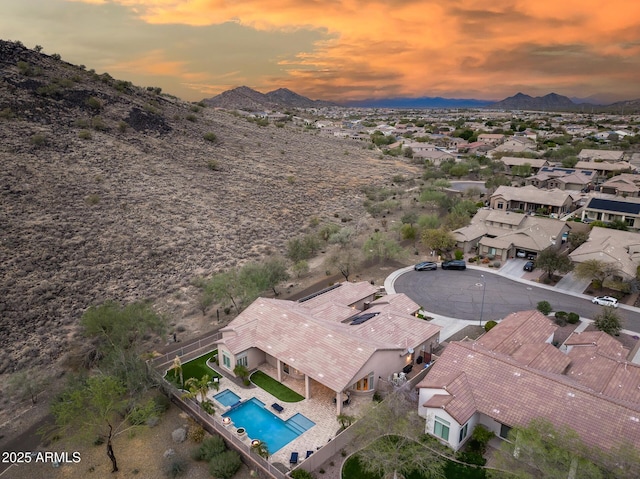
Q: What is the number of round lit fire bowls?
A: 2